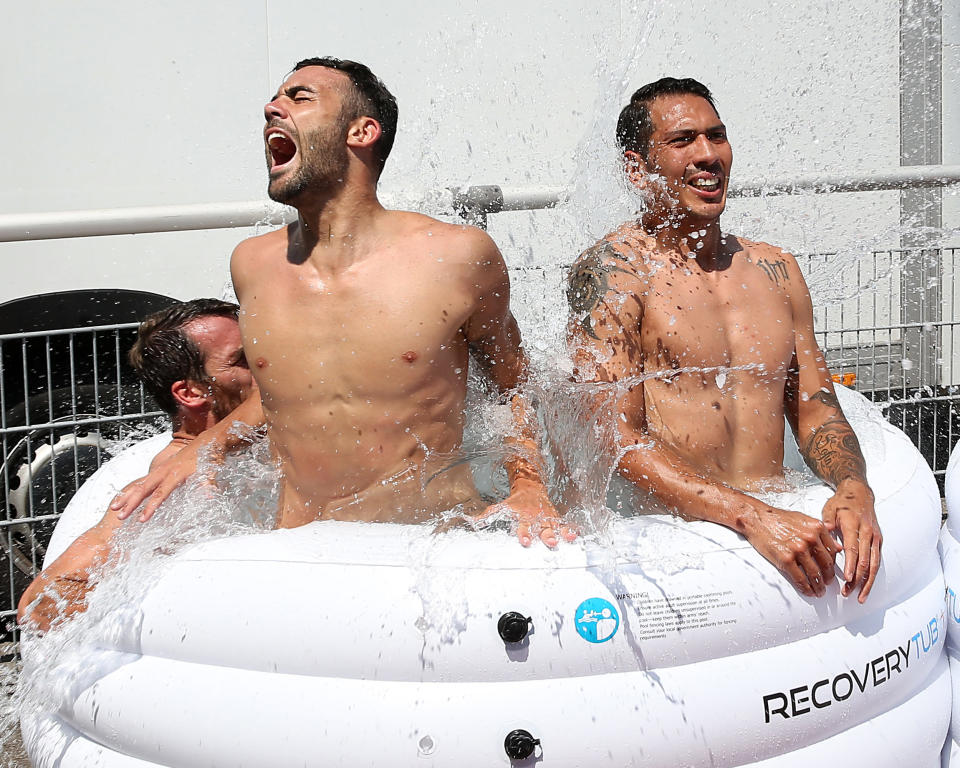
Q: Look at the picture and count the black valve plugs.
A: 2